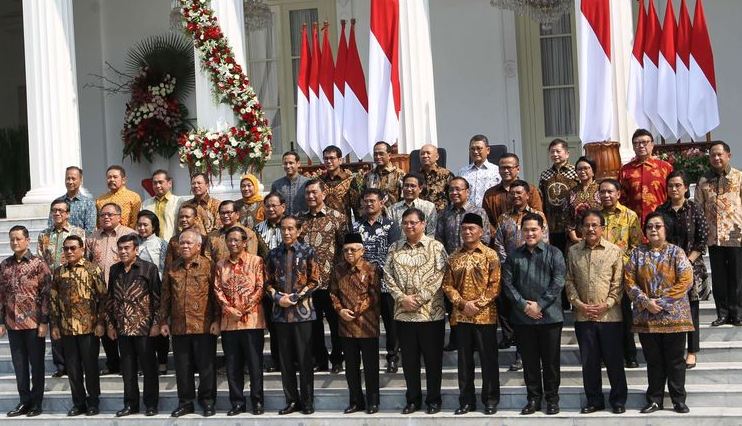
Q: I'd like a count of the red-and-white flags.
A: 12